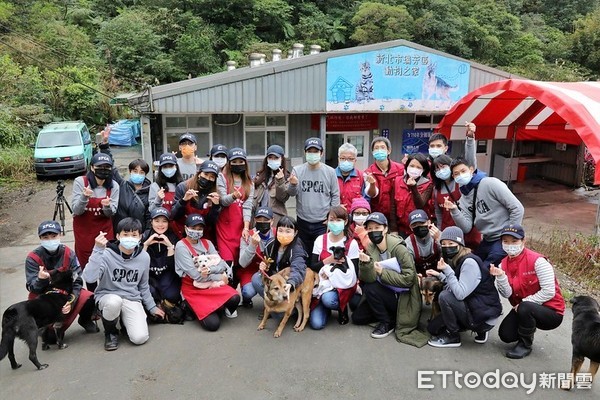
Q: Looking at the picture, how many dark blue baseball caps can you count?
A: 15